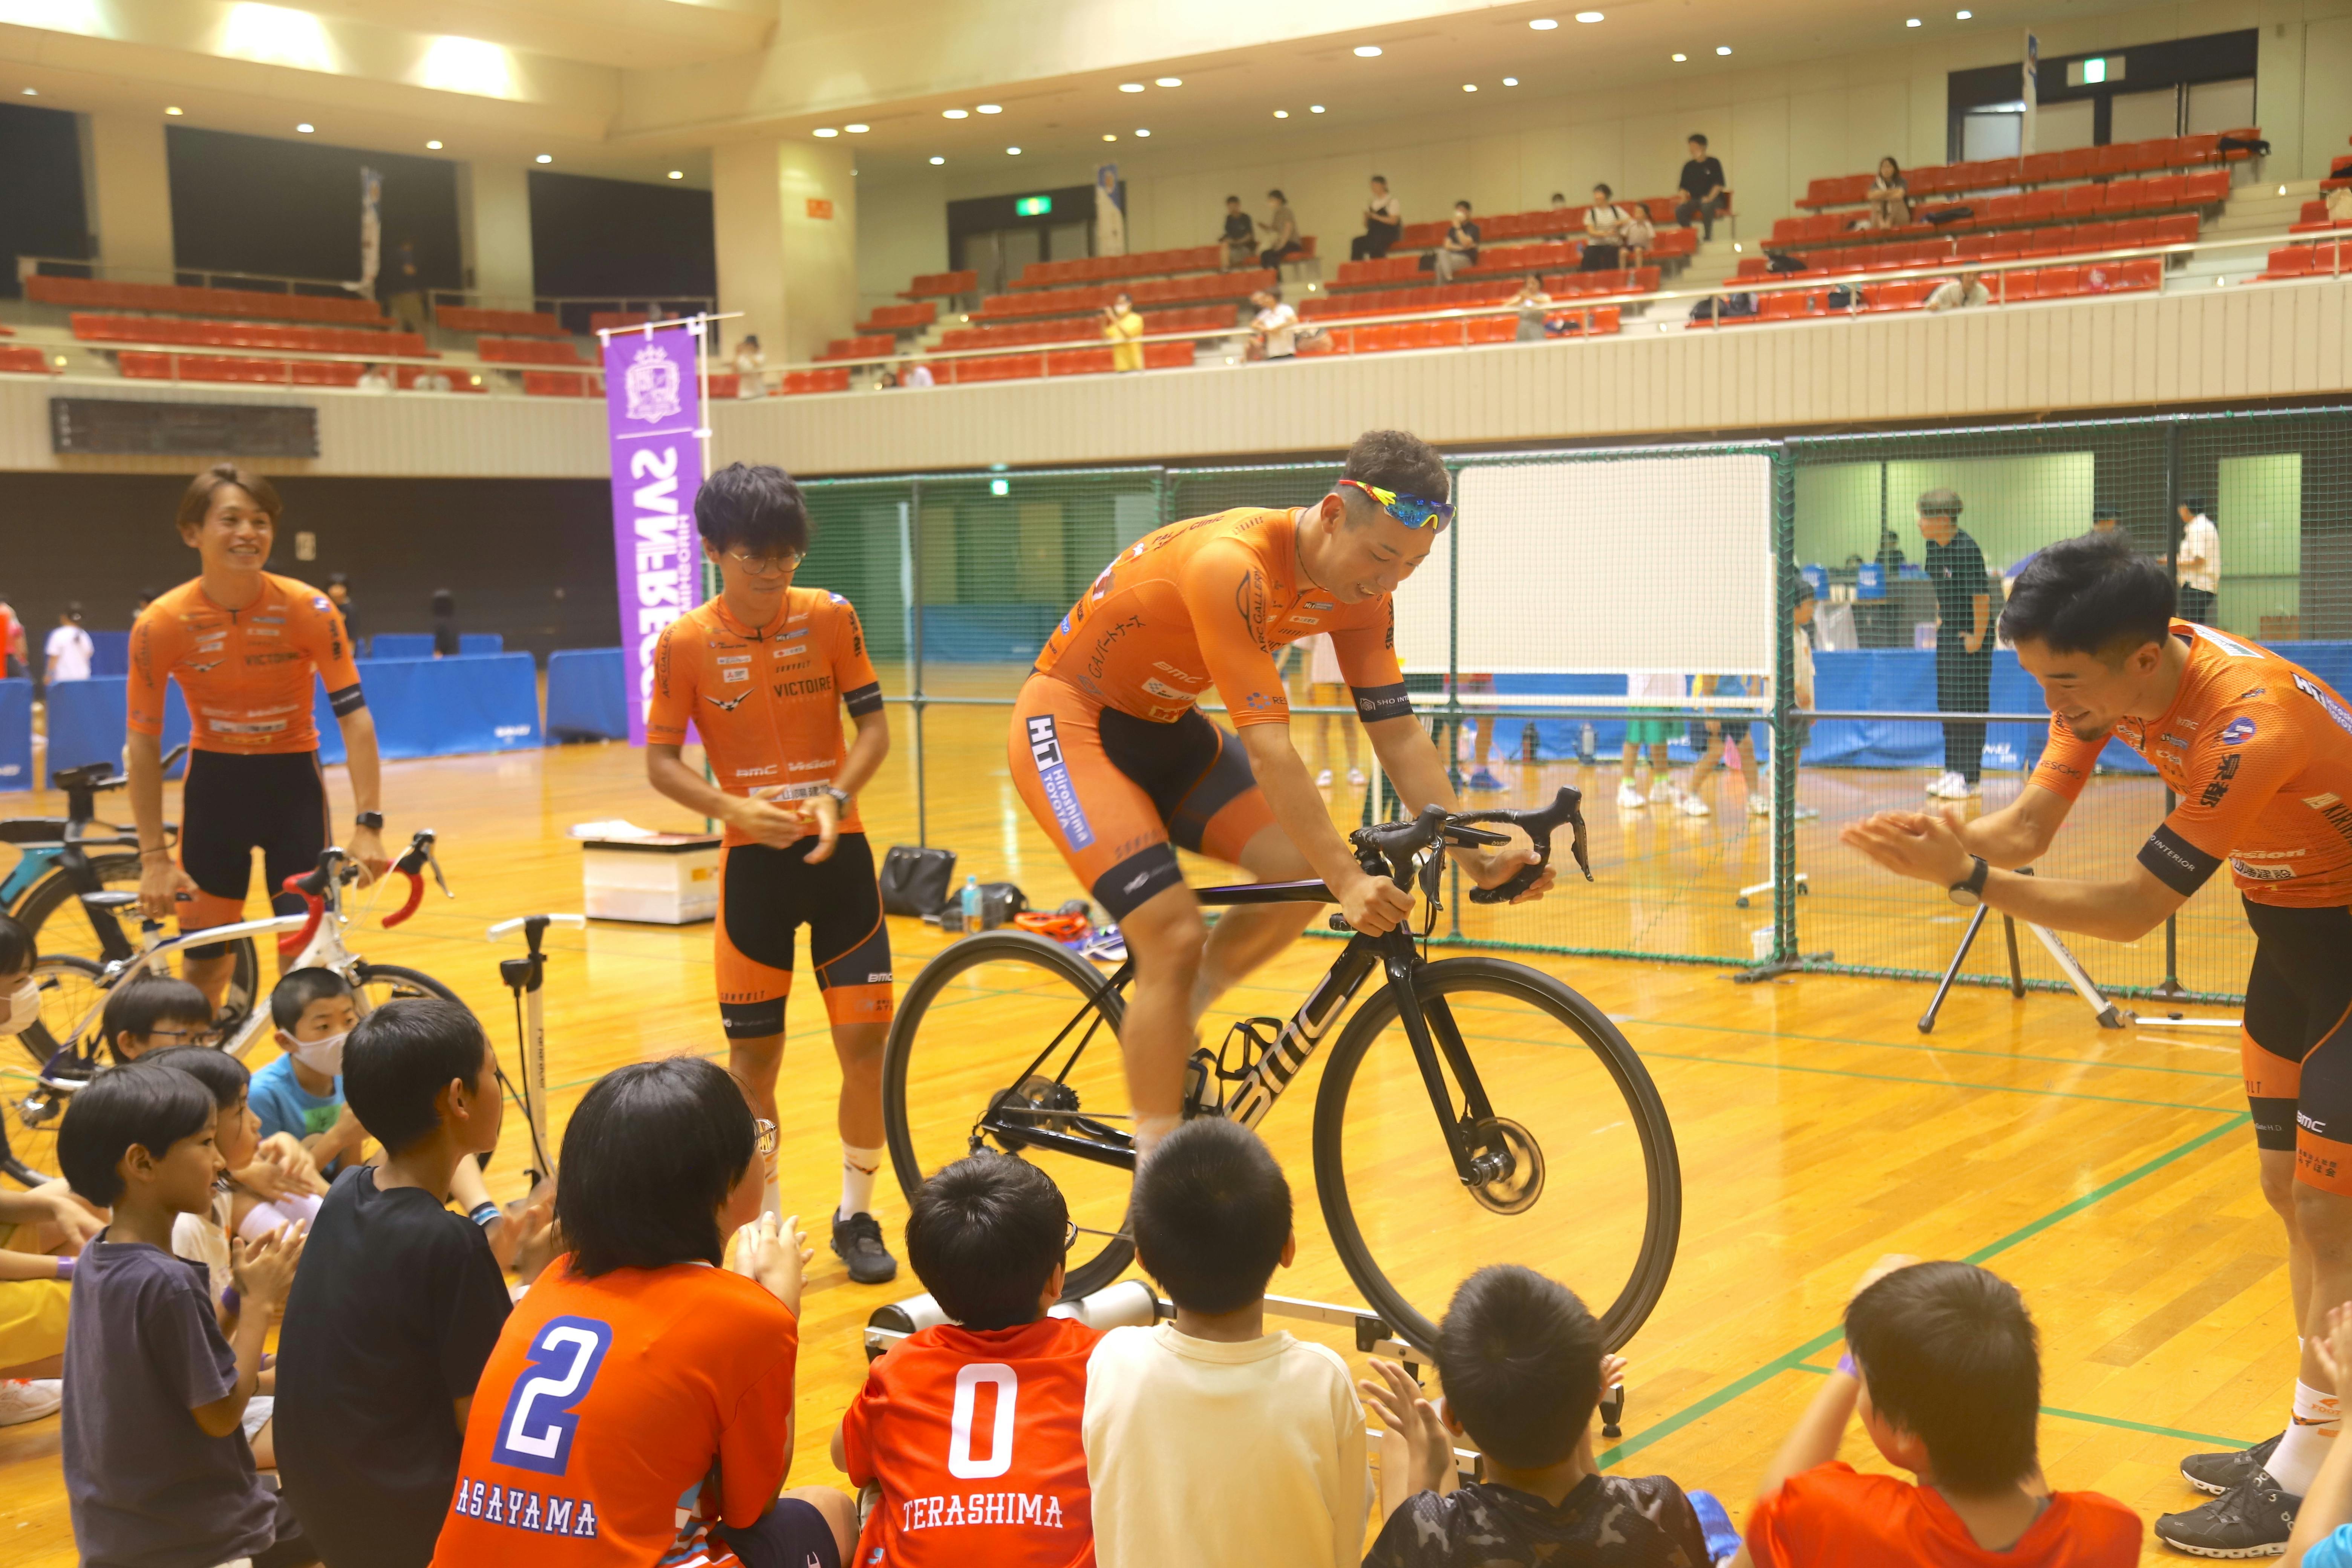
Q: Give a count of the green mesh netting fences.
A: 3